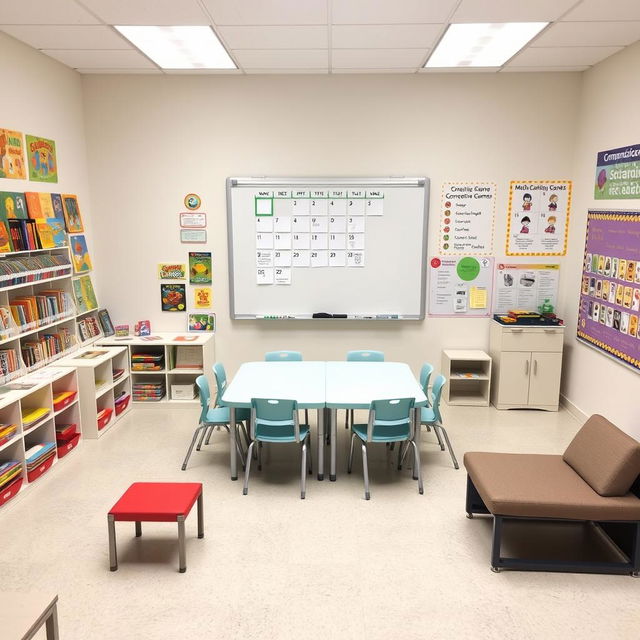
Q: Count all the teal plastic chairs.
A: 8